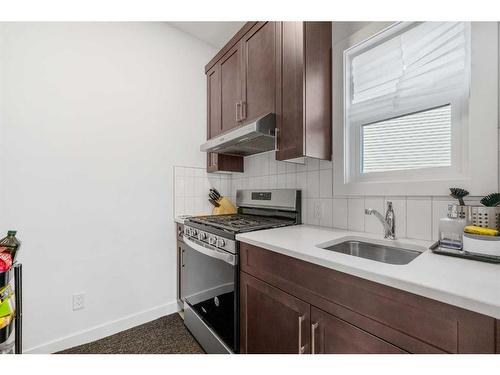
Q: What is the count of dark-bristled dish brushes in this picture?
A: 2